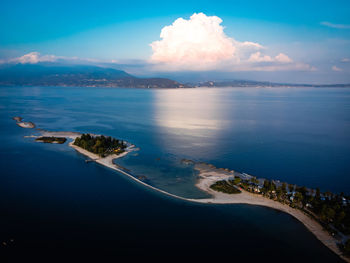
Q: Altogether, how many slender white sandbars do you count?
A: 1